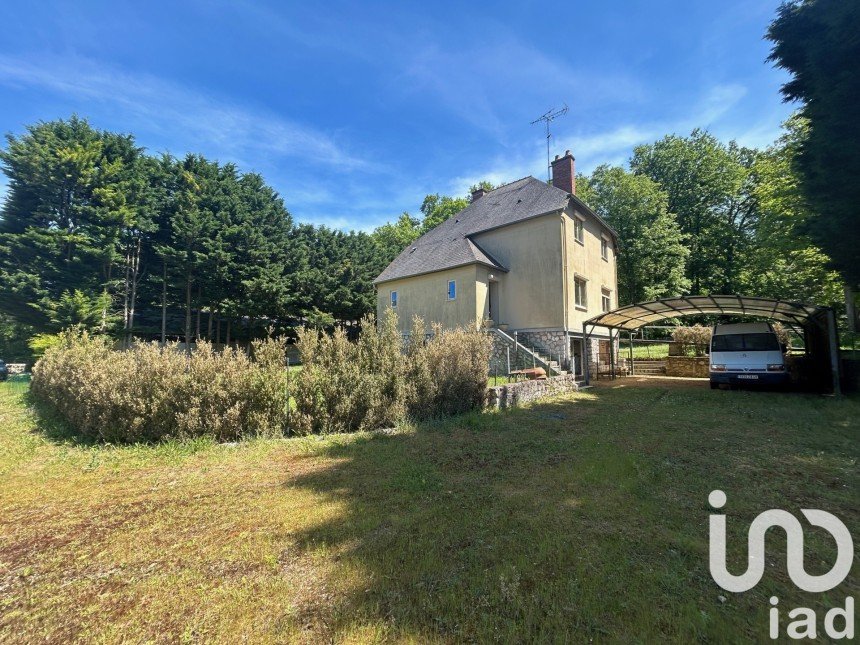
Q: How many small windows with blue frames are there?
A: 2